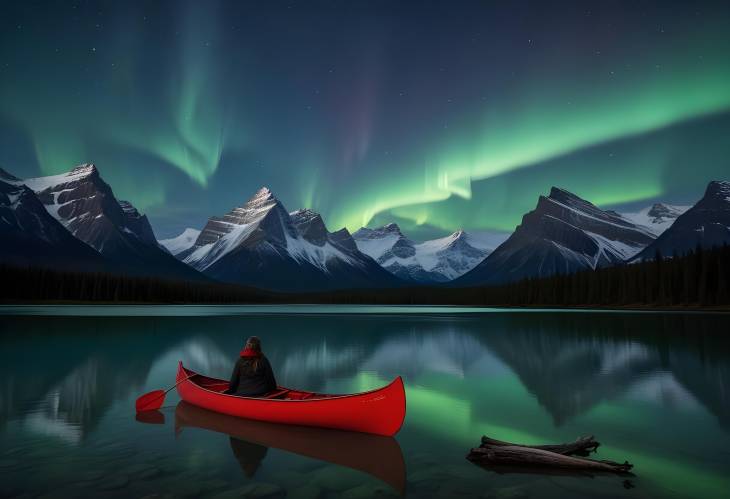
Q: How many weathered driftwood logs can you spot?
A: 2